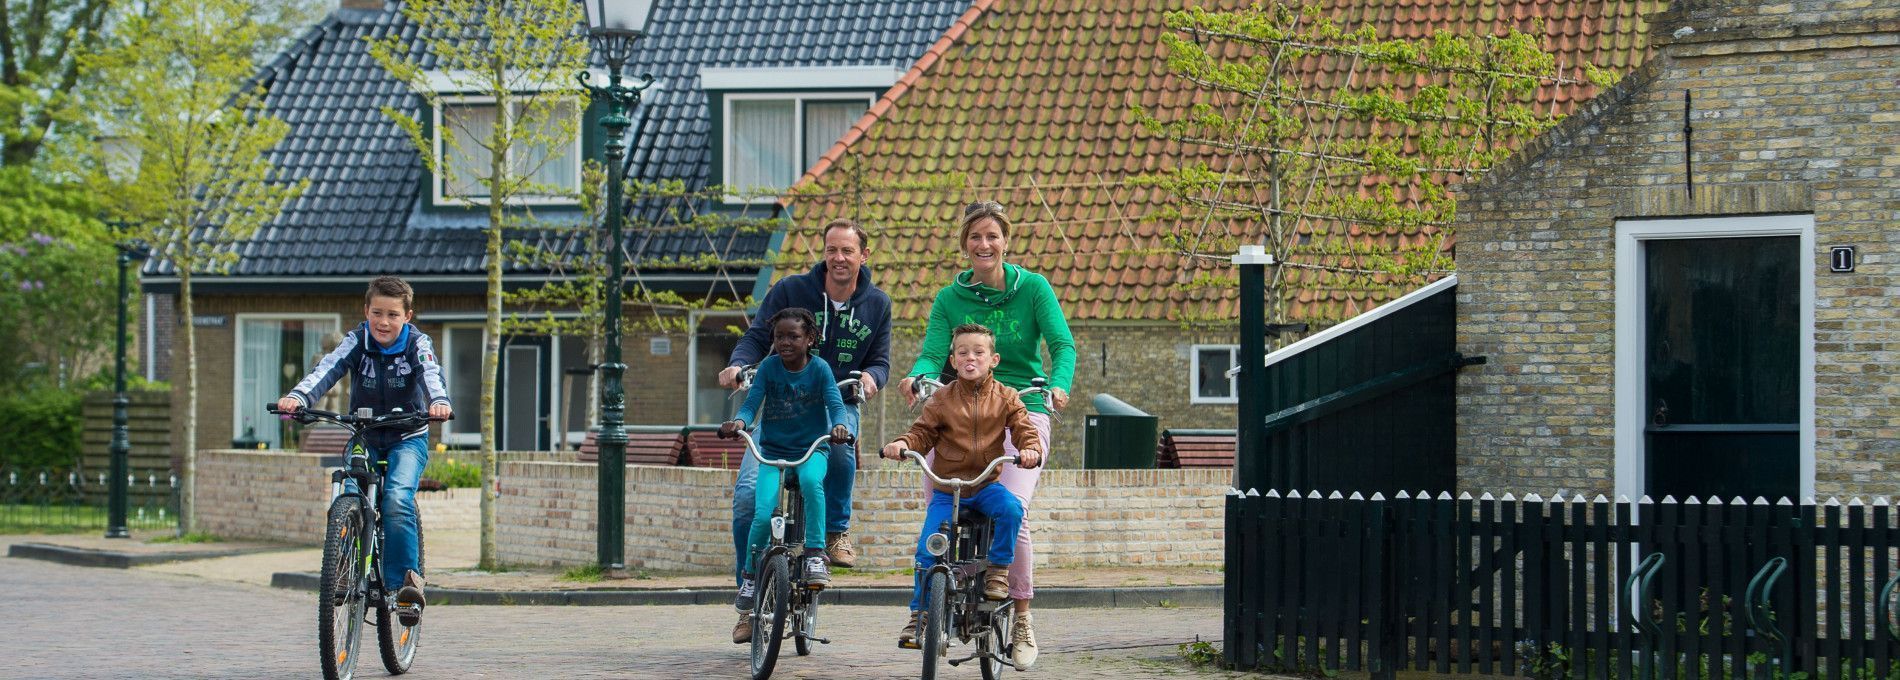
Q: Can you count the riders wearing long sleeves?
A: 5